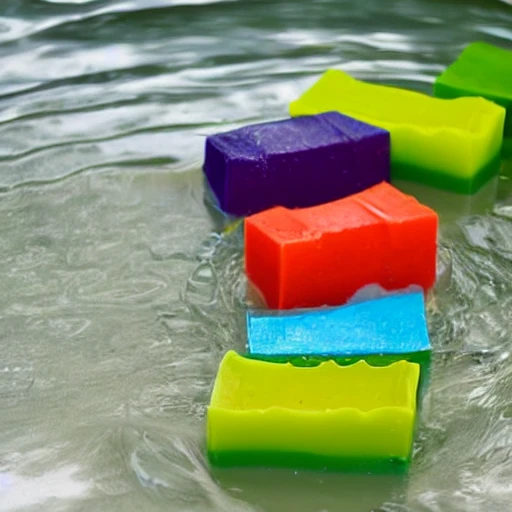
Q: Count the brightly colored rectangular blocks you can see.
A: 6